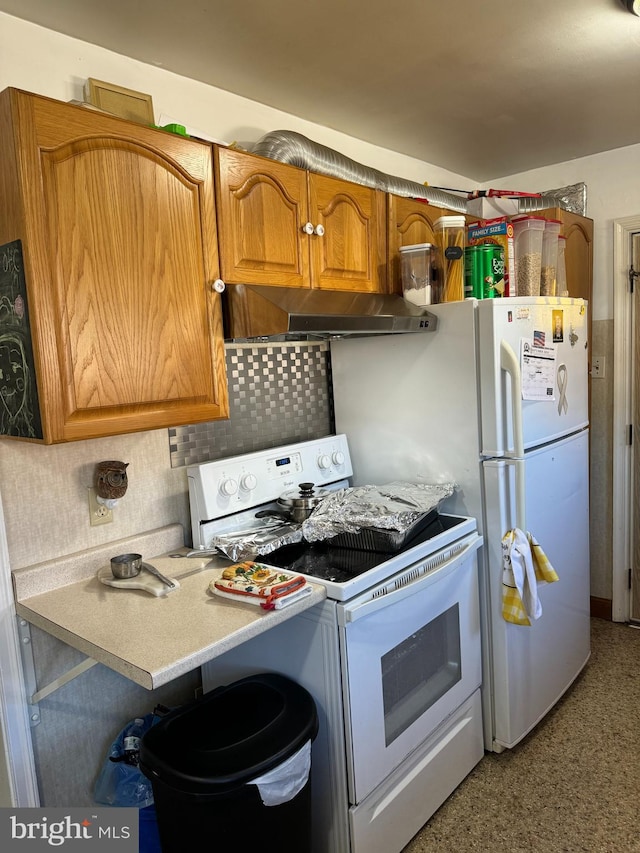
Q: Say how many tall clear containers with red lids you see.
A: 3